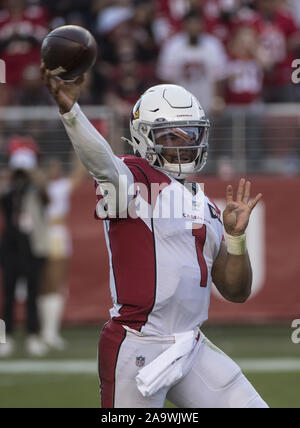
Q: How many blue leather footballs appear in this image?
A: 0